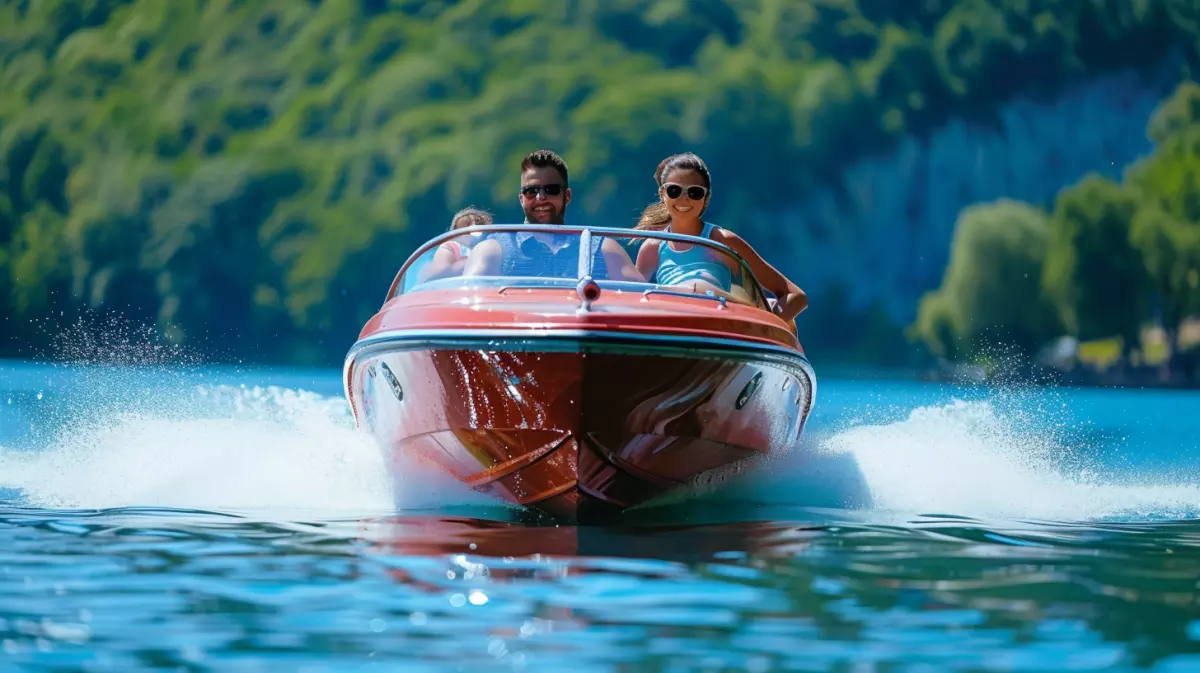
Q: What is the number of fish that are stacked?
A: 0